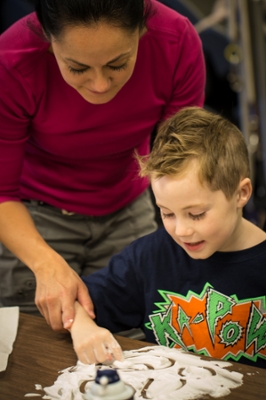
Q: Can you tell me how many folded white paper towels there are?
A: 1